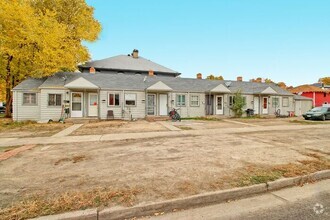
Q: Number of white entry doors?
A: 6